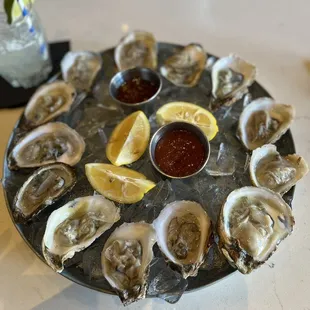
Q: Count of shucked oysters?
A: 13